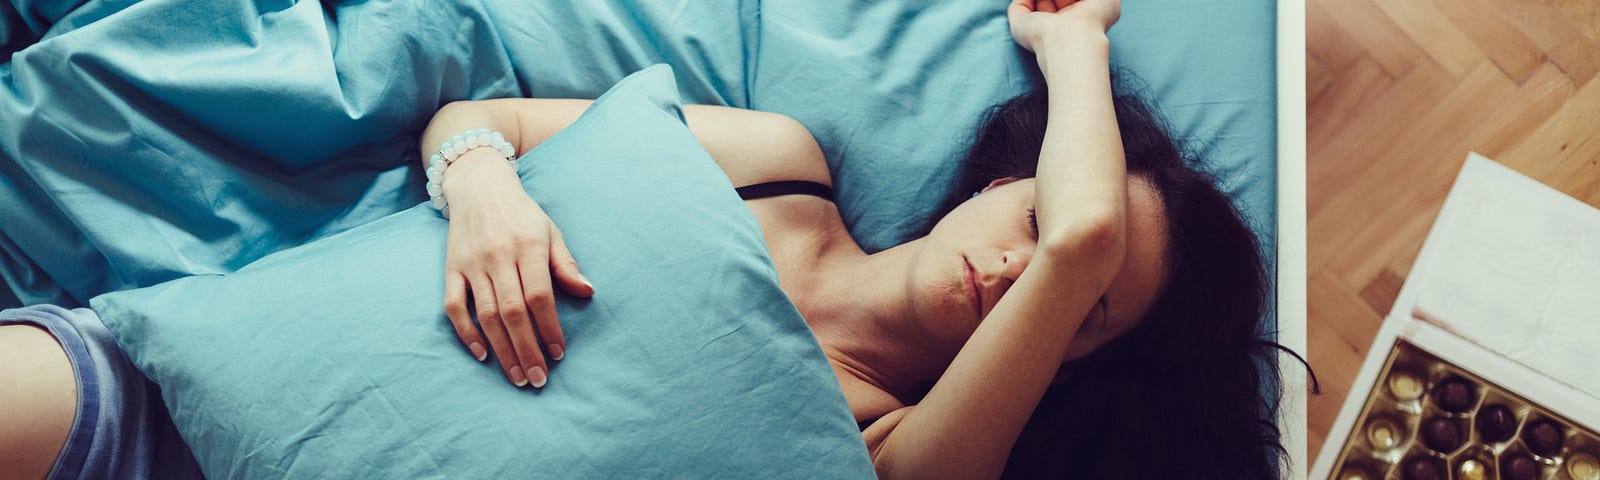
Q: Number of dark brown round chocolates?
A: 6